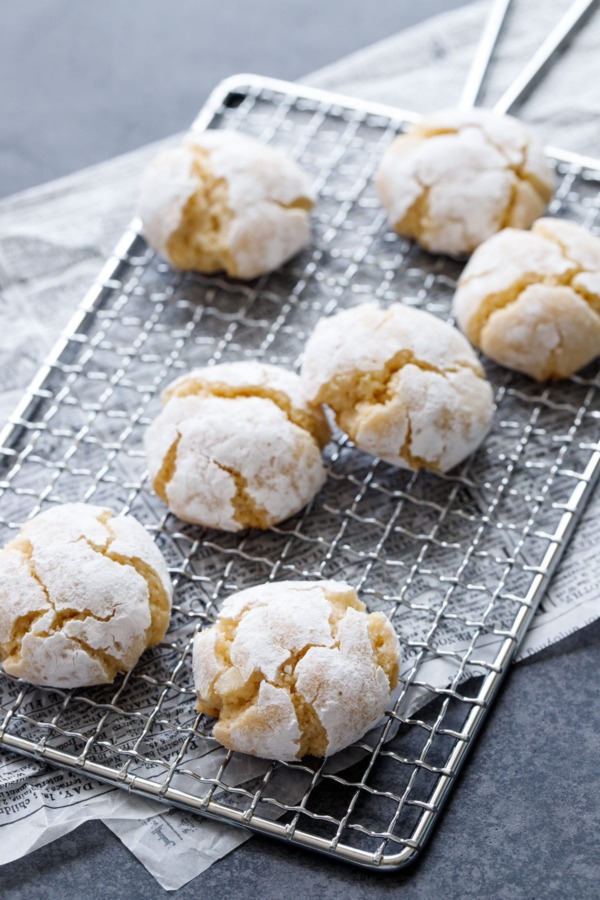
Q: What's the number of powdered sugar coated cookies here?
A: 7